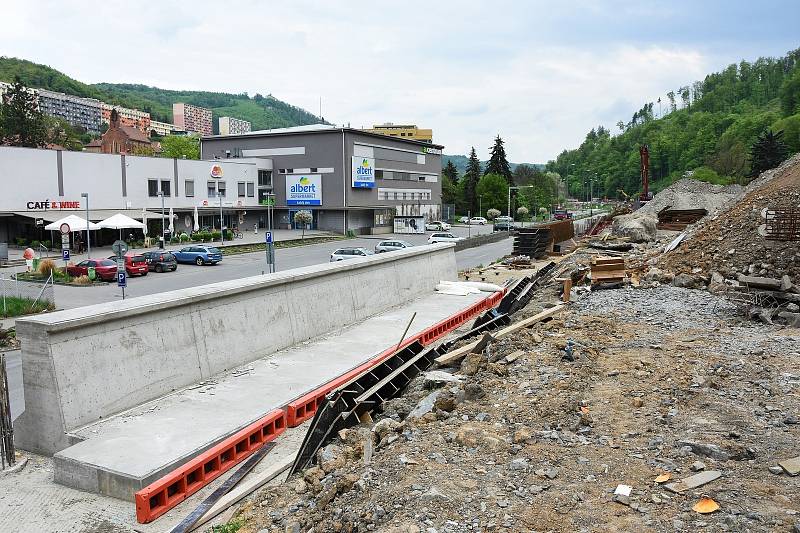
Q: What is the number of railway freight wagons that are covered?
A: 0